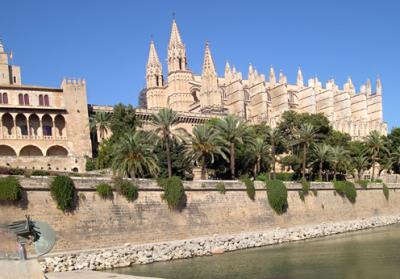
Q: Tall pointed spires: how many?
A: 3